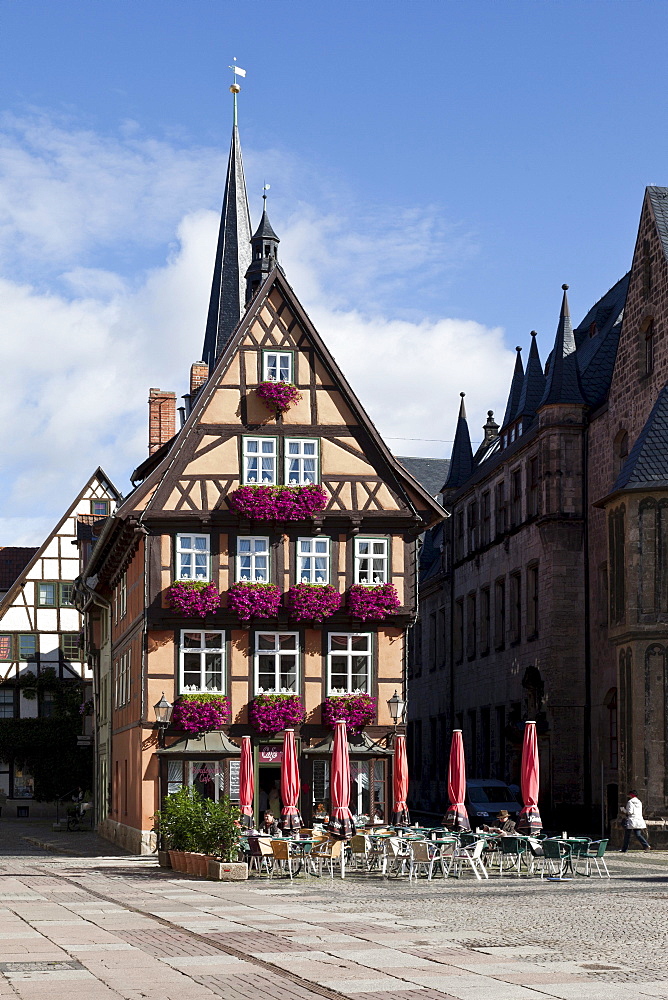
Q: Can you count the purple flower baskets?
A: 9